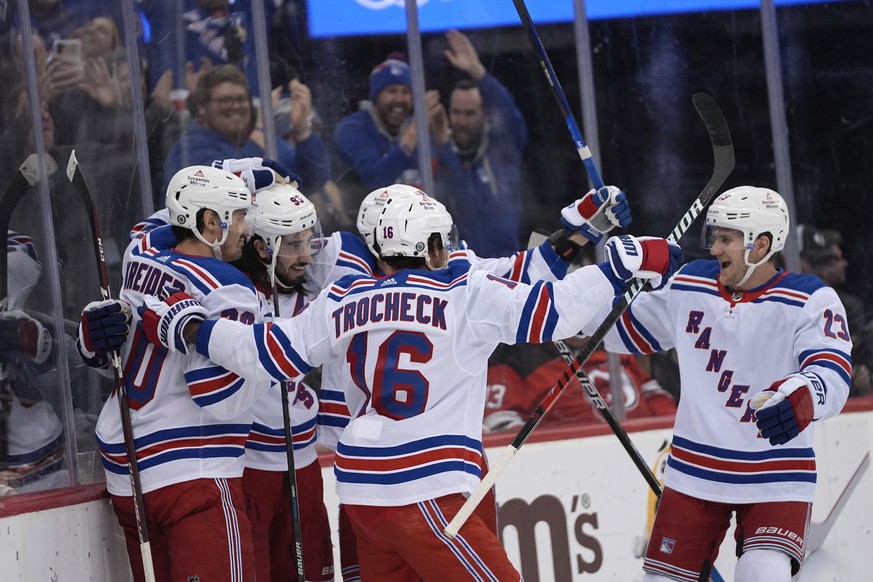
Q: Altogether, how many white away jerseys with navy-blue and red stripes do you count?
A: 5